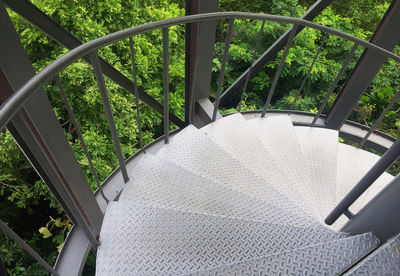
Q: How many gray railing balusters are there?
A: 12